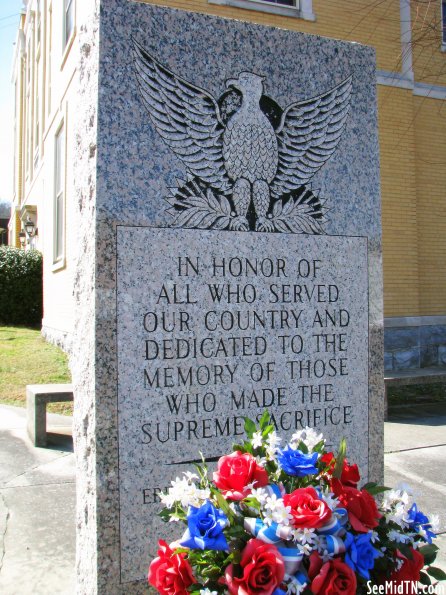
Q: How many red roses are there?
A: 8